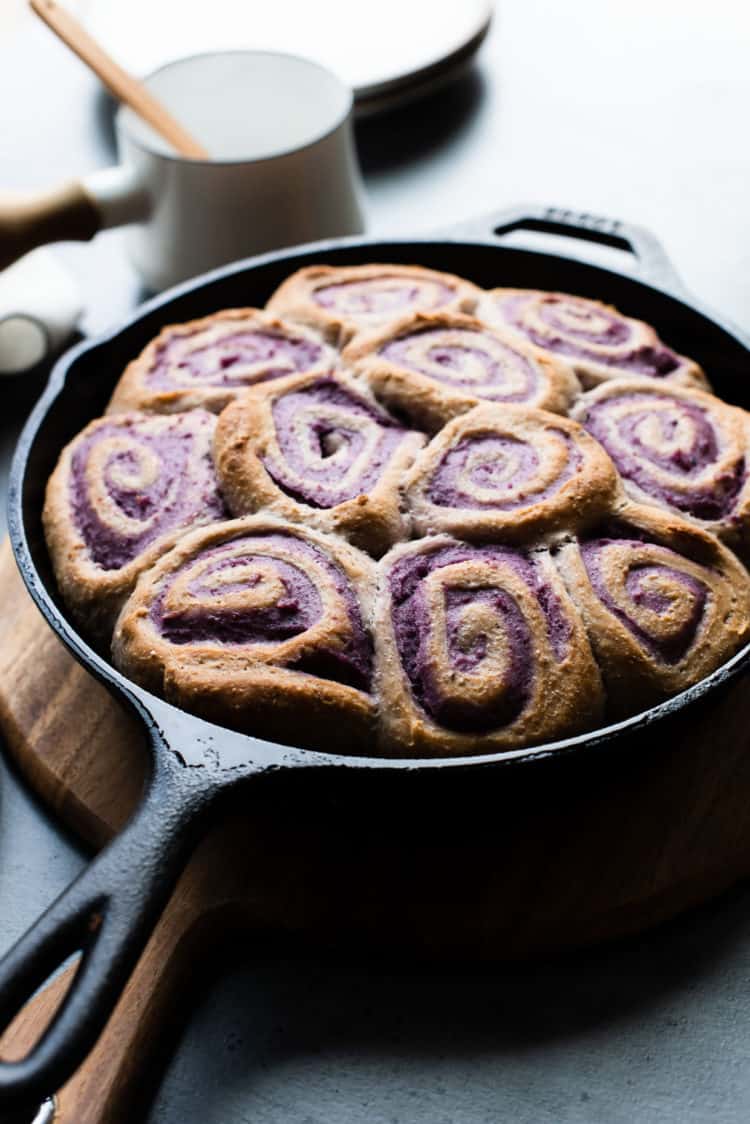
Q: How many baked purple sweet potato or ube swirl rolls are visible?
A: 11